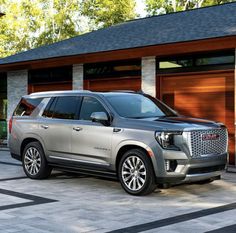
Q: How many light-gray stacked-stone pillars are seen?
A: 3